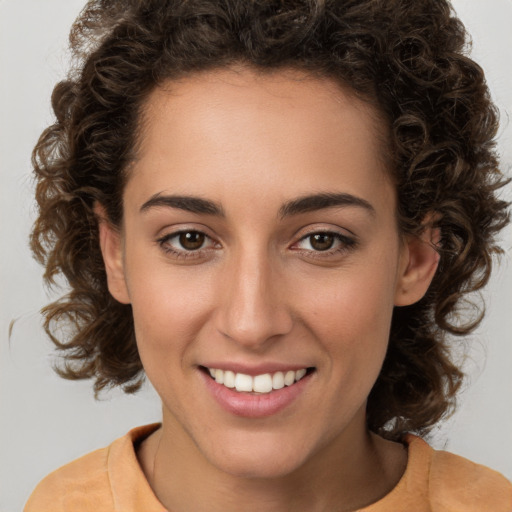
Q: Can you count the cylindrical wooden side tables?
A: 0